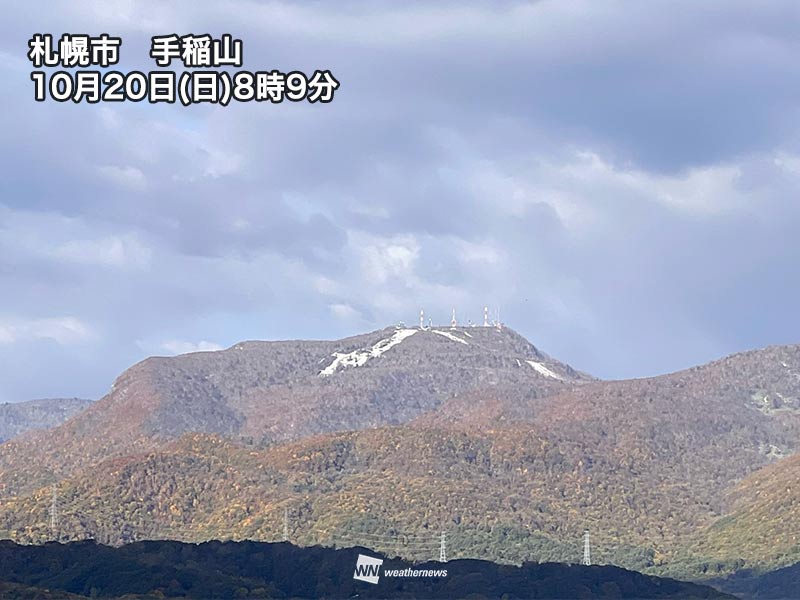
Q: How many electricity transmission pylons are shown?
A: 4